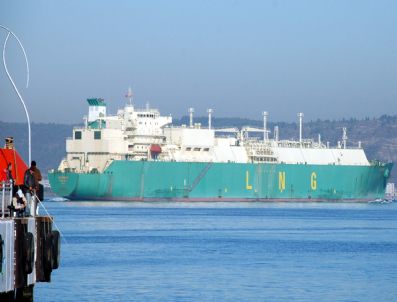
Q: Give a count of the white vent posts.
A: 4